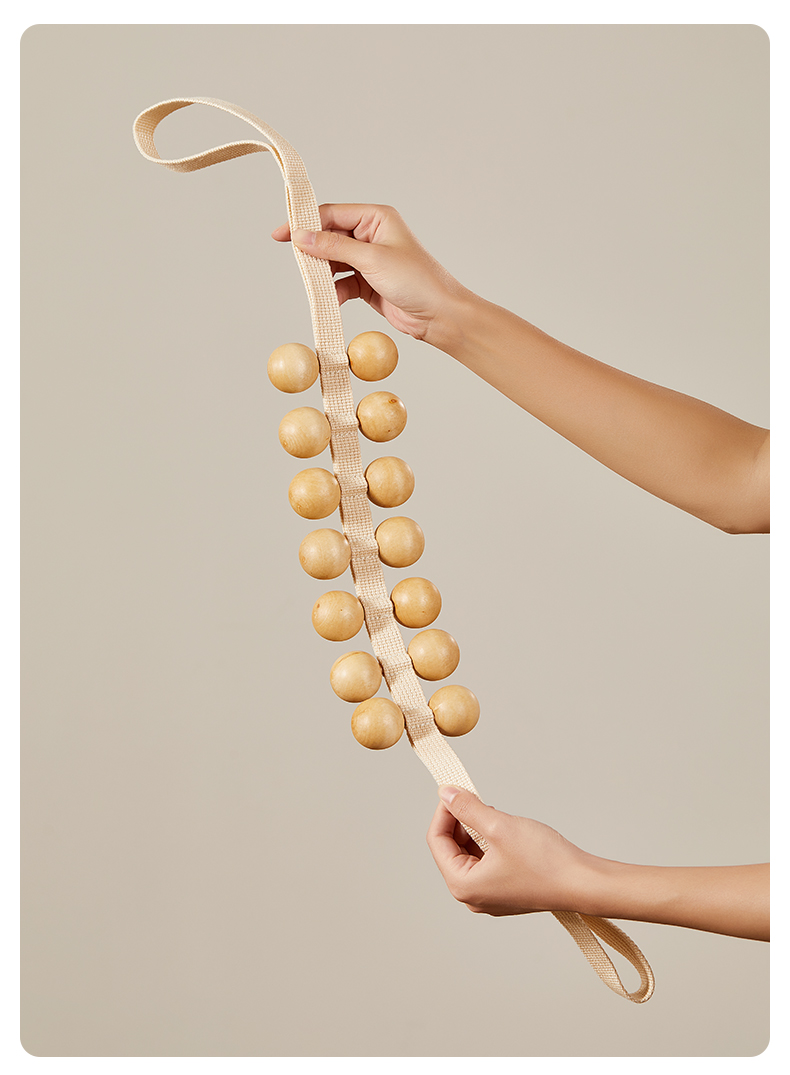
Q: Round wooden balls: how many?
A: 14